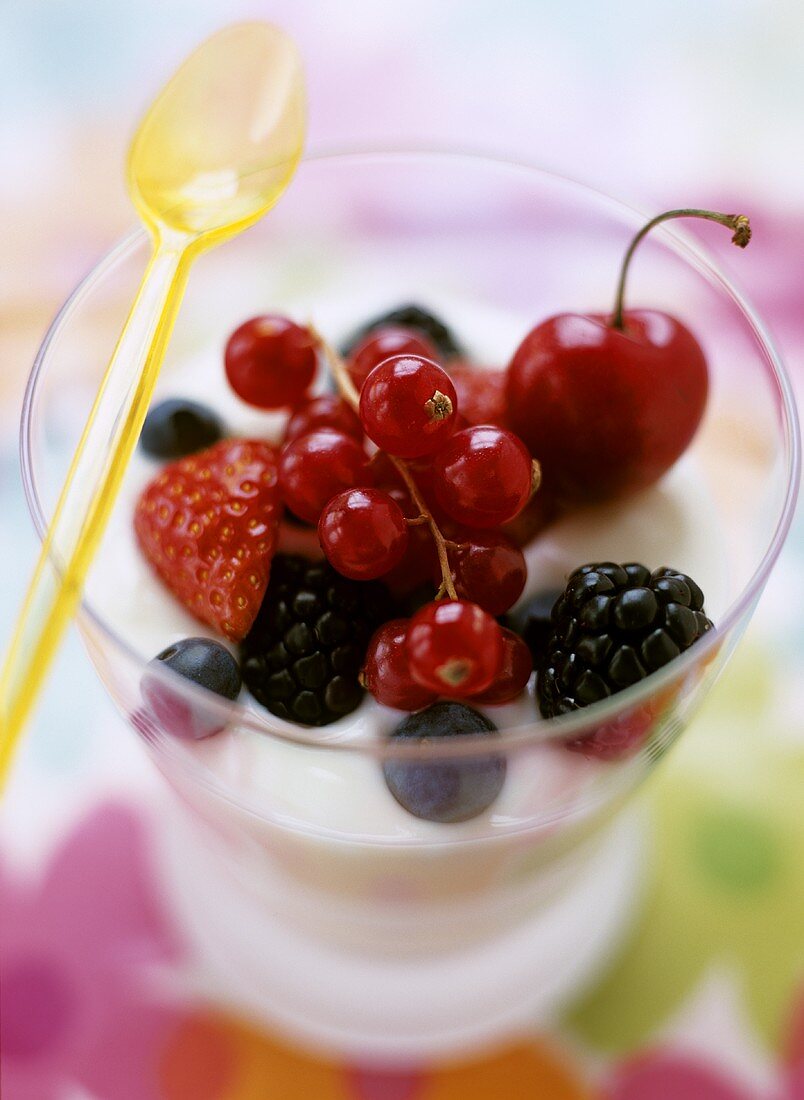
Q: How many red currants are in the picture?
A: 11